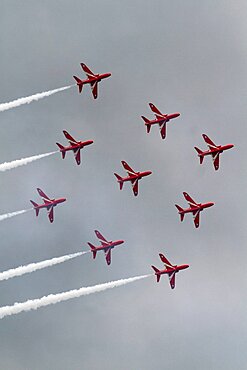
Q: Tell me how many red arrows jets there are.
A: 9